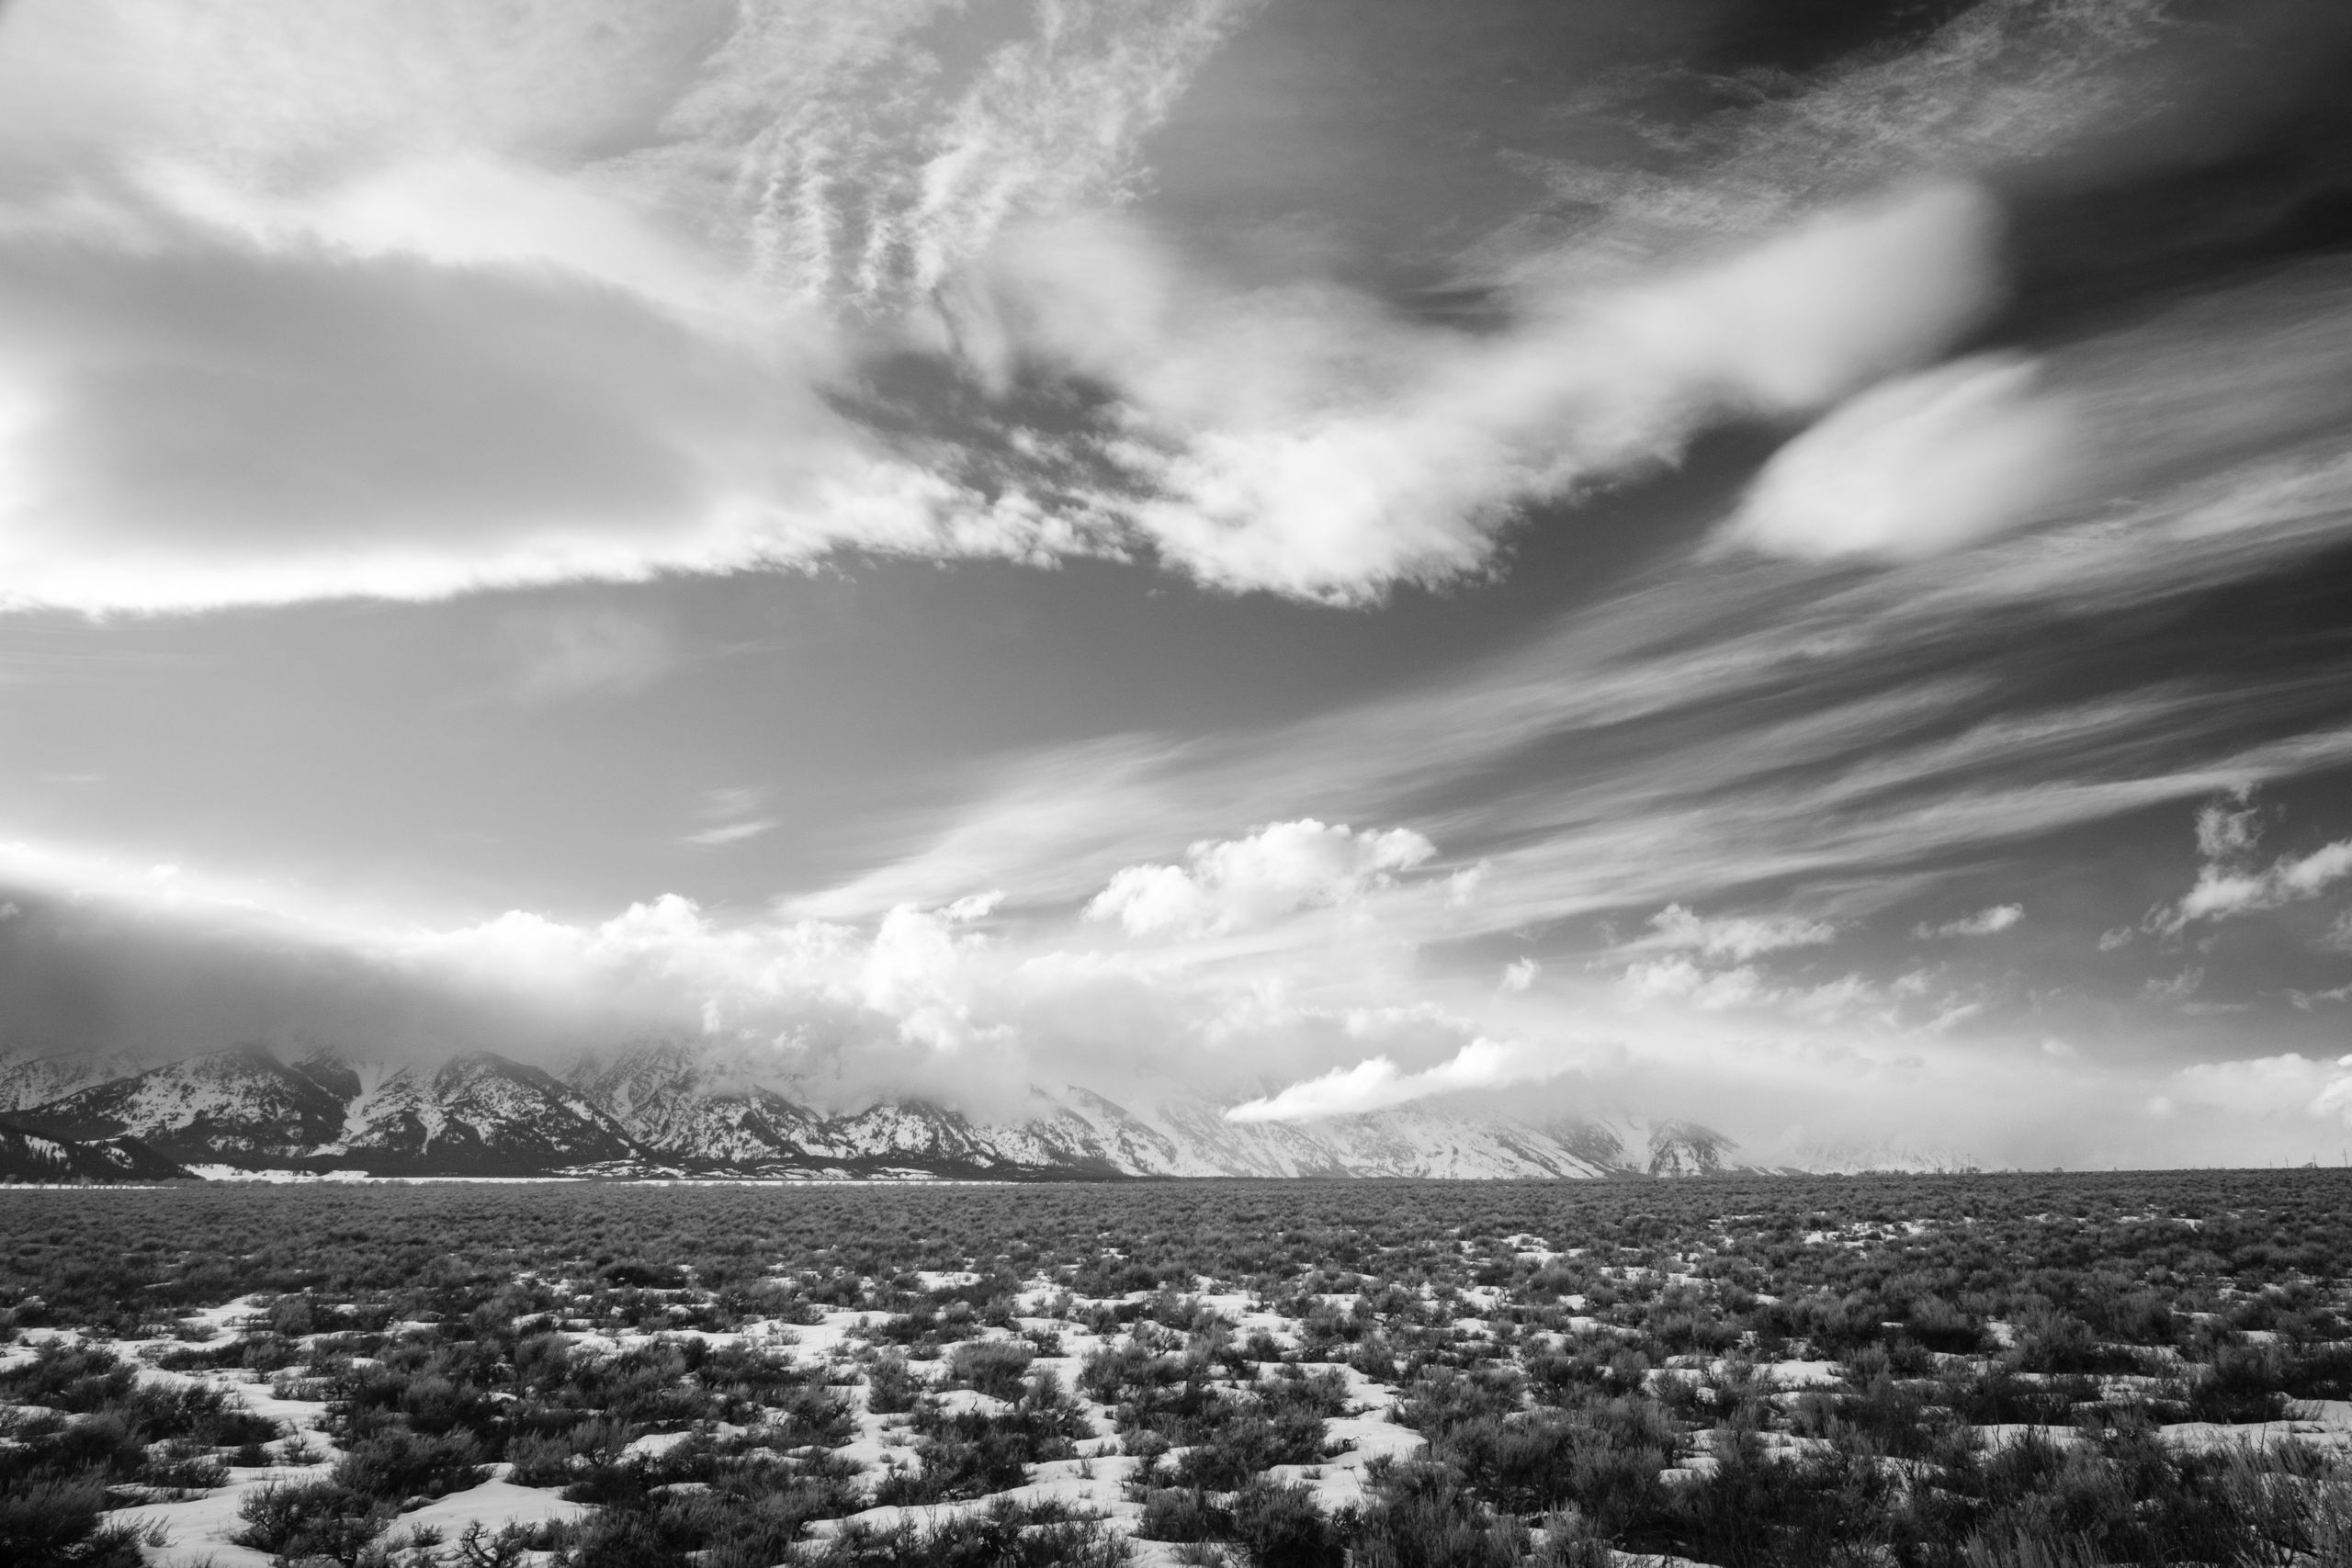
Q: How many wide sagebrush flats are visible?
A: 1